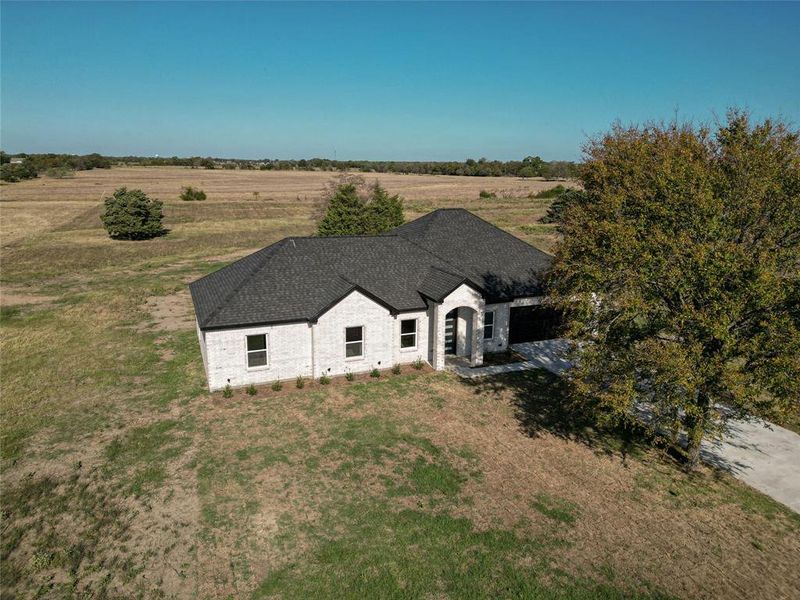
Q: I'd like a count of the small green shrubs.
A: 9